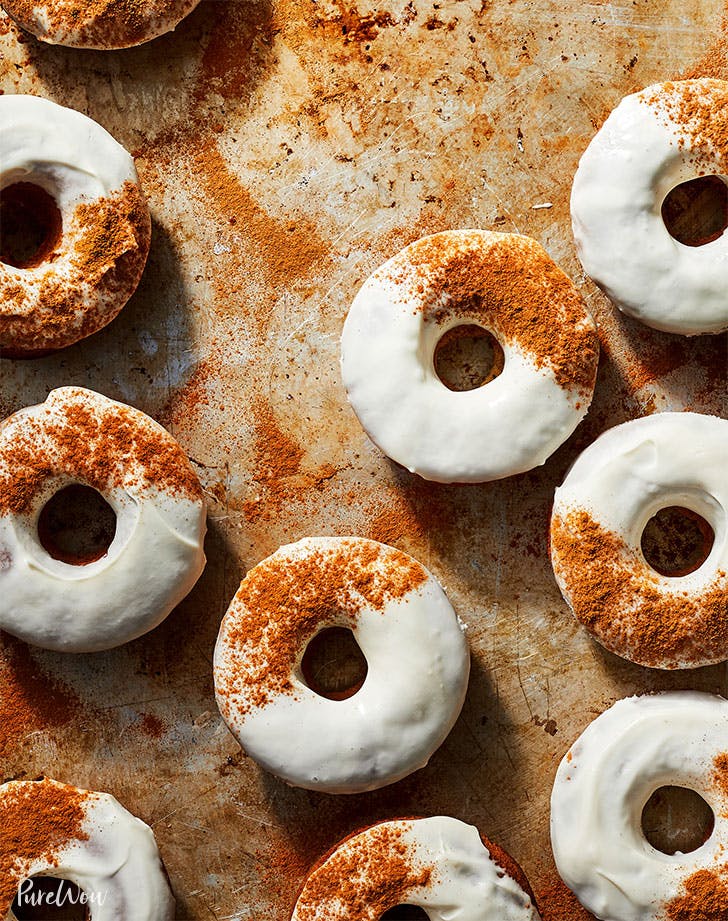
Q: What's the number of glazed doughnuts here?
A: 10